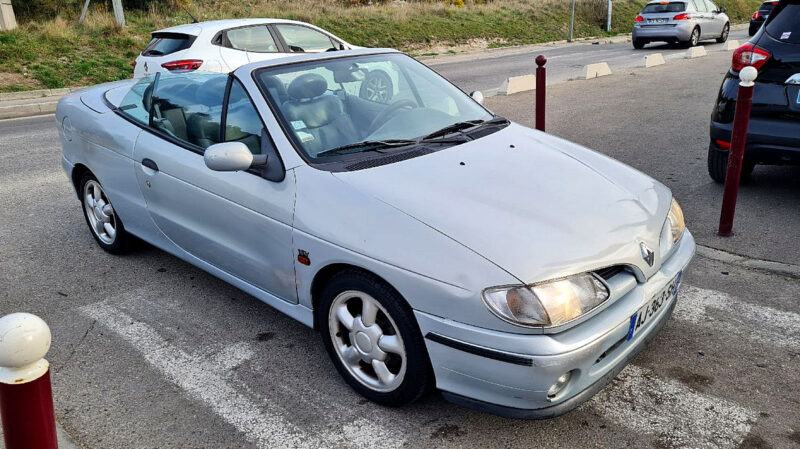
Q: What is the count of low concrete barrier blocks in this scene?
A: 5